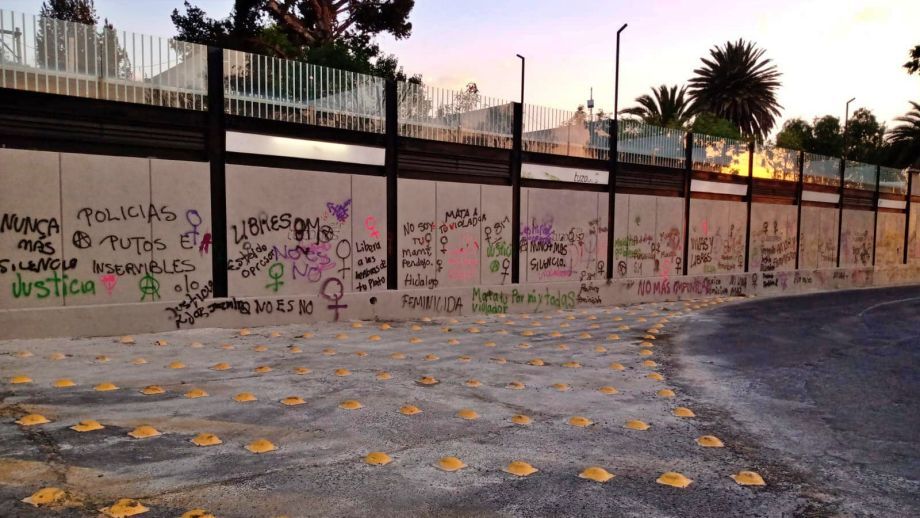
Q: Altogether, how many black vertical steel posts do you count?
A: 10